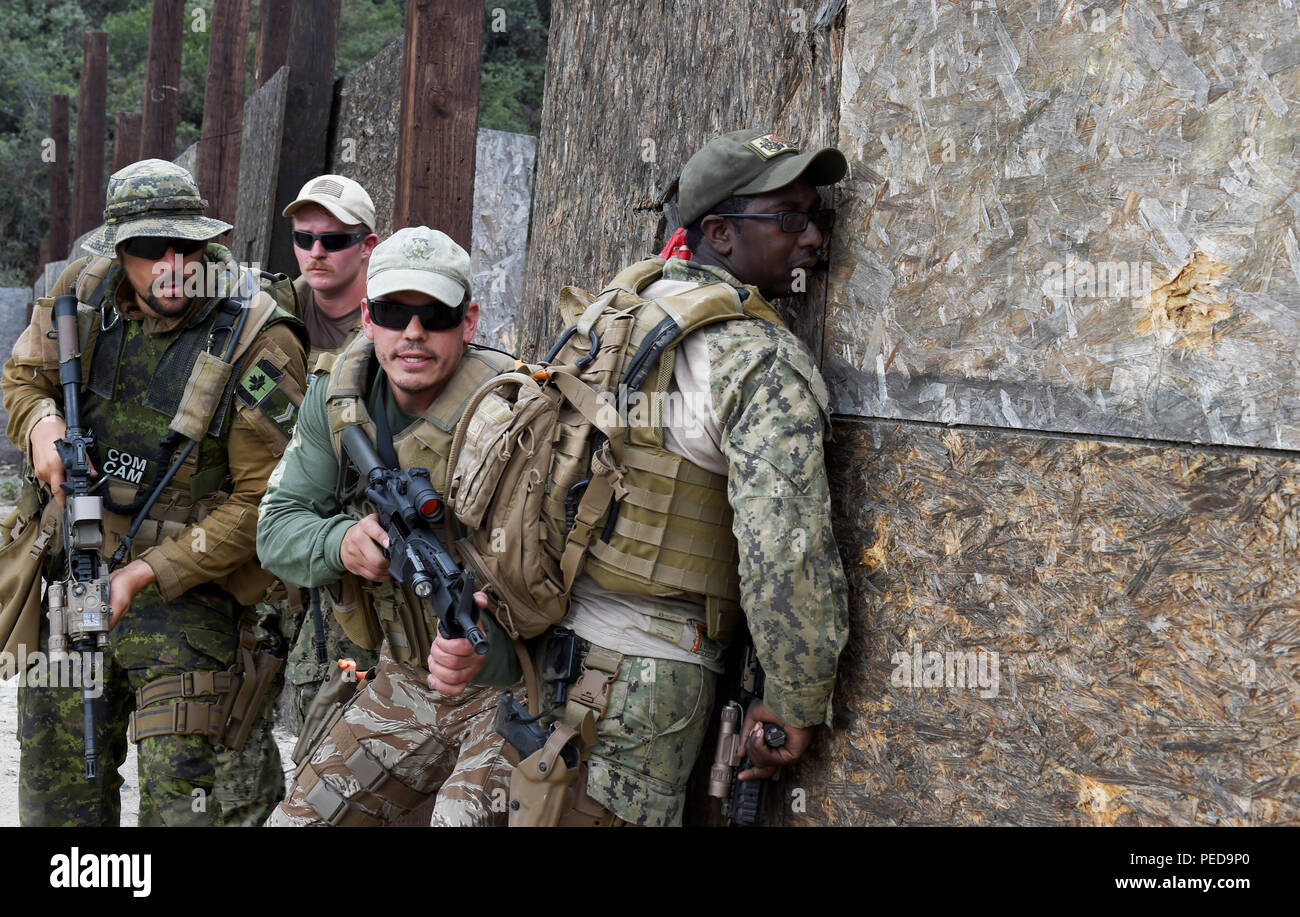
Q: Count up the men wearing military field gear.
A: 4